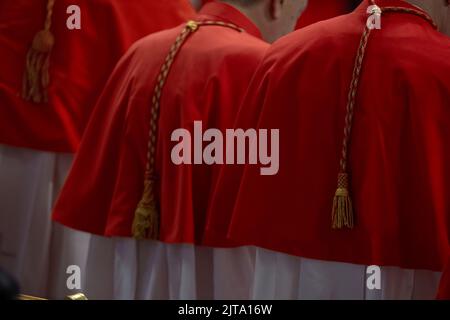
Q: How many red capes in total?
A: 3